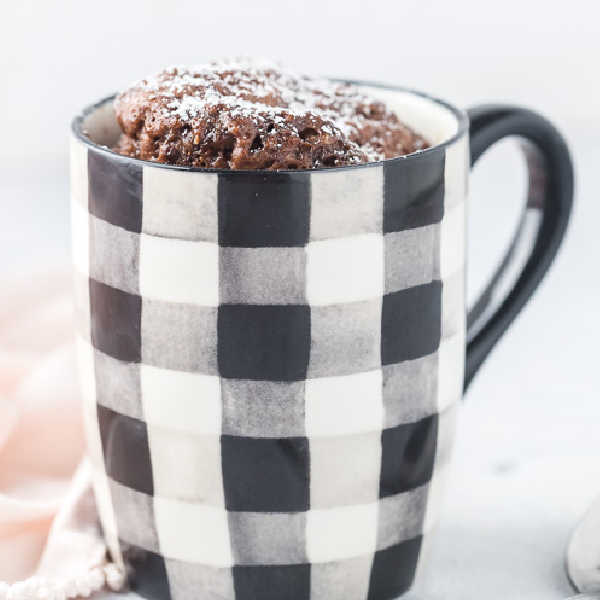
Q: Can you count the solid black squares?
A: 12